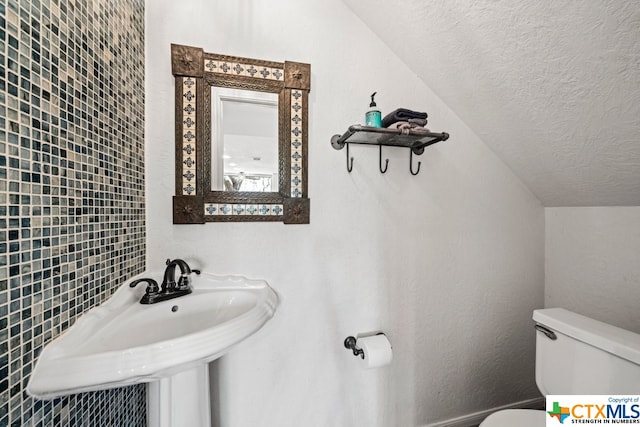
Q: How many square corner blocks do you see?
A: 4